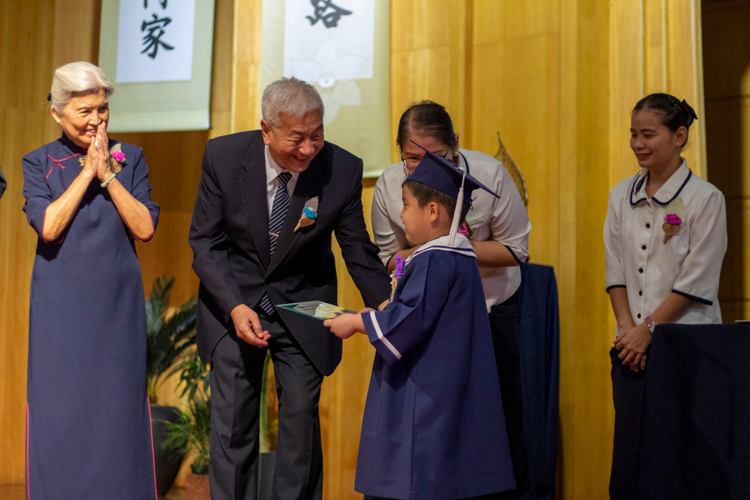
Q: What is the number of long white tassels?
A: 1